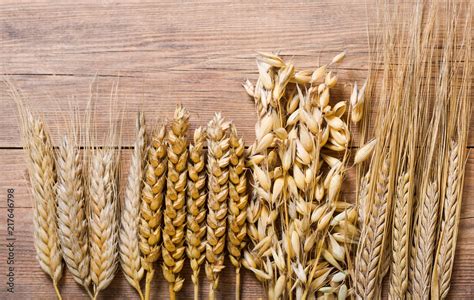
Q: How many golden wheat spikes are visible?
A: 5